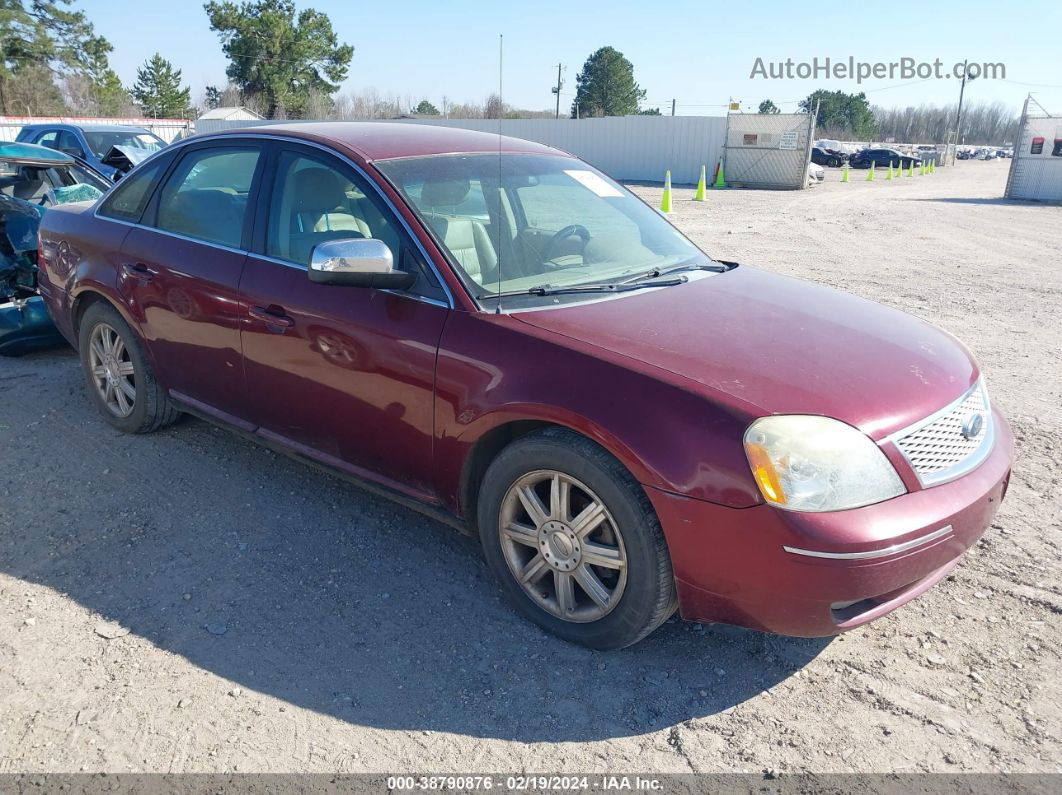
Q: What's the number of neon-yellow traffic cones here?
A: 11